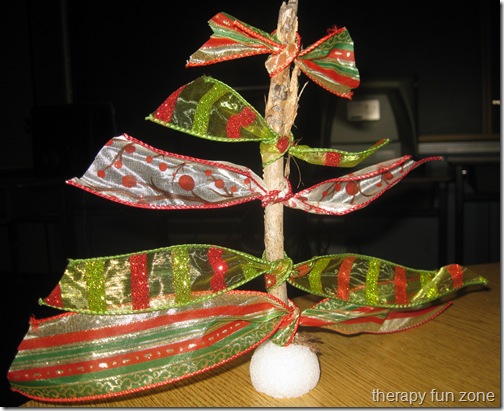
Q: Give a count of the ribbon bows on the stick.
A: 5